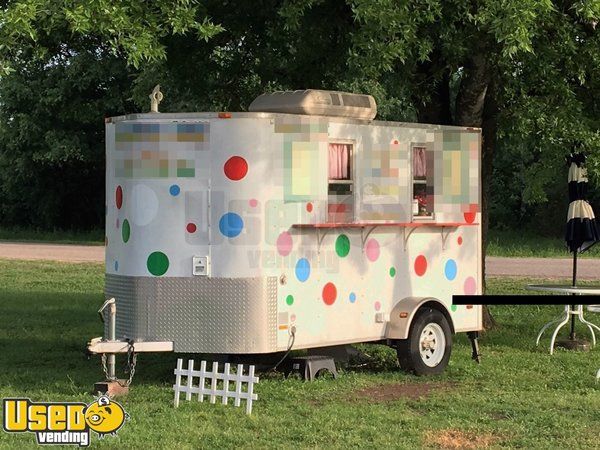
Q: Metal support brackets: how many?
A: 4